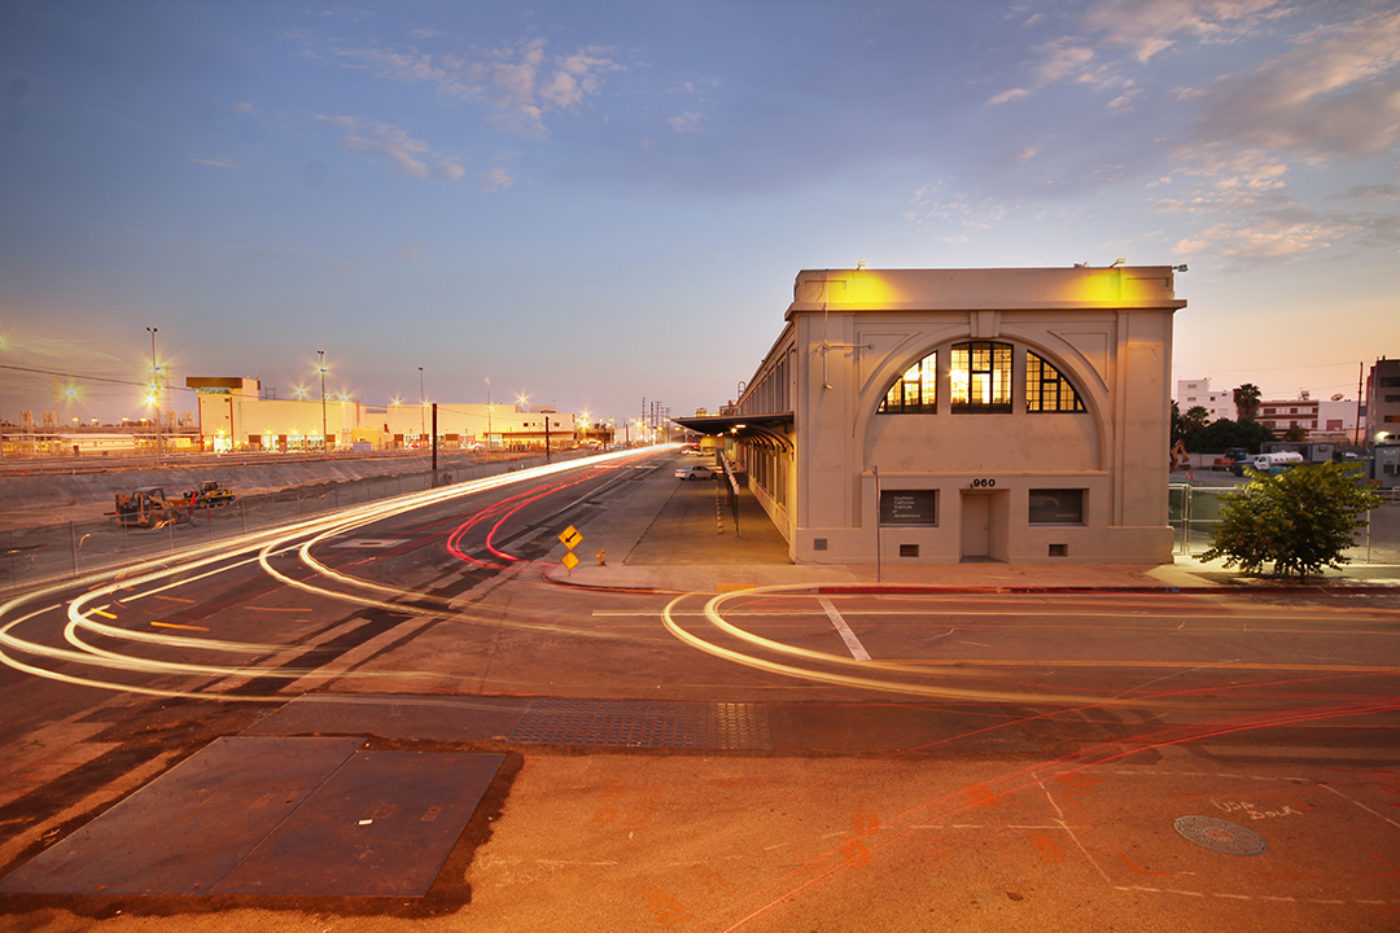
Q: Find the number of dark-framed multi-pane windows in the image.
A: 3